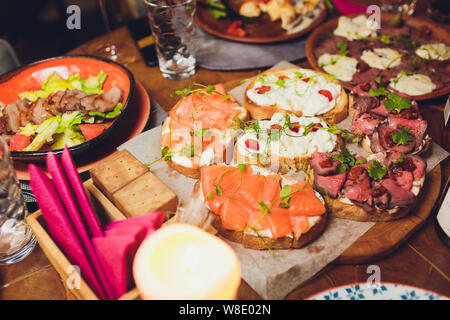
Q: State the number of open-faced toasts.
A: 6